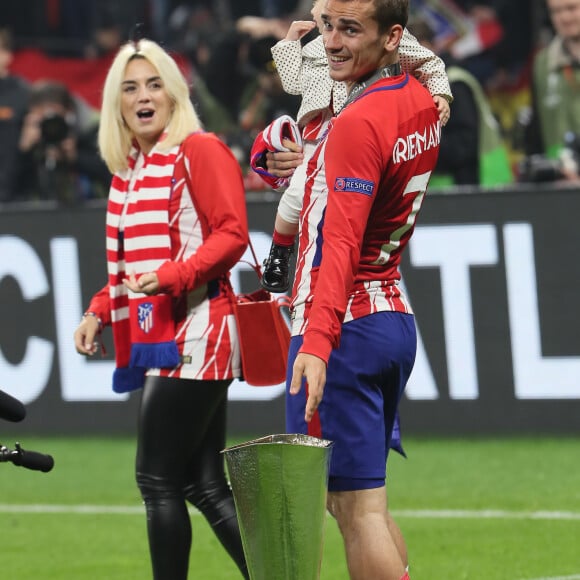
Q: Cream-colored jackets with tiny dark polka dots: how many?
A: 1